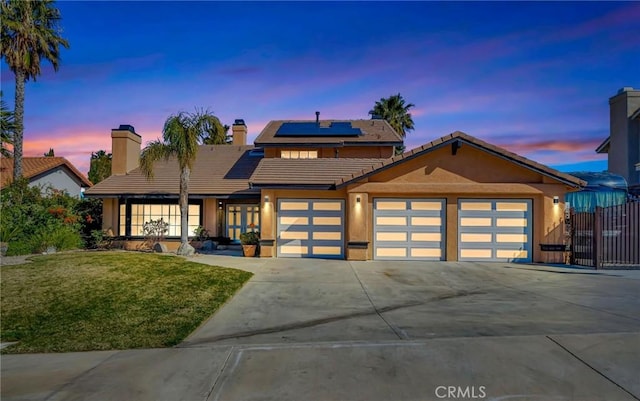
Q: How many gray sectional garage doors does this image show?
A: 3